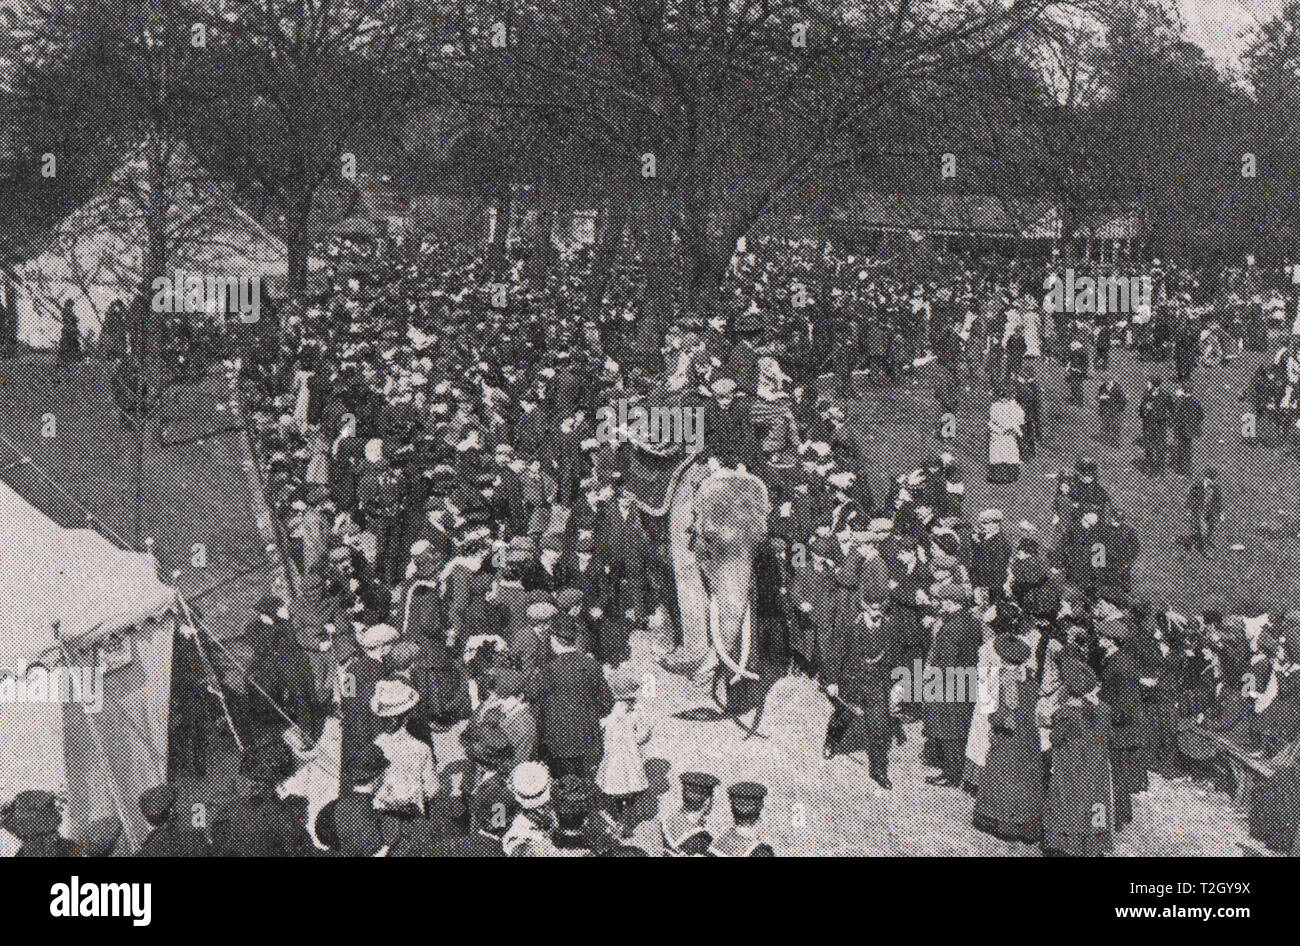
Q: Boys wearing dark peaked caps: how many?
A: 2